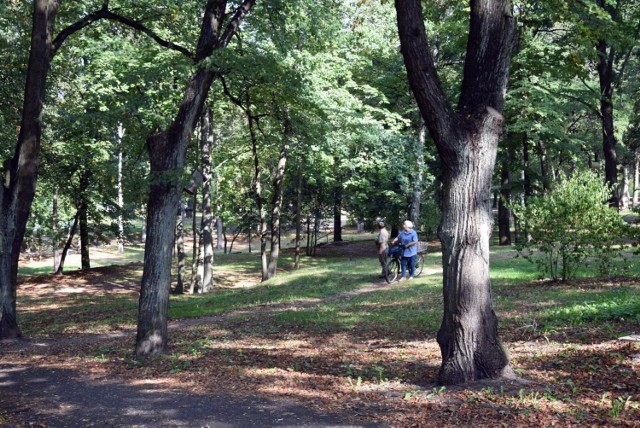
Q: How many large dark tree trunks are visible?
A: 3